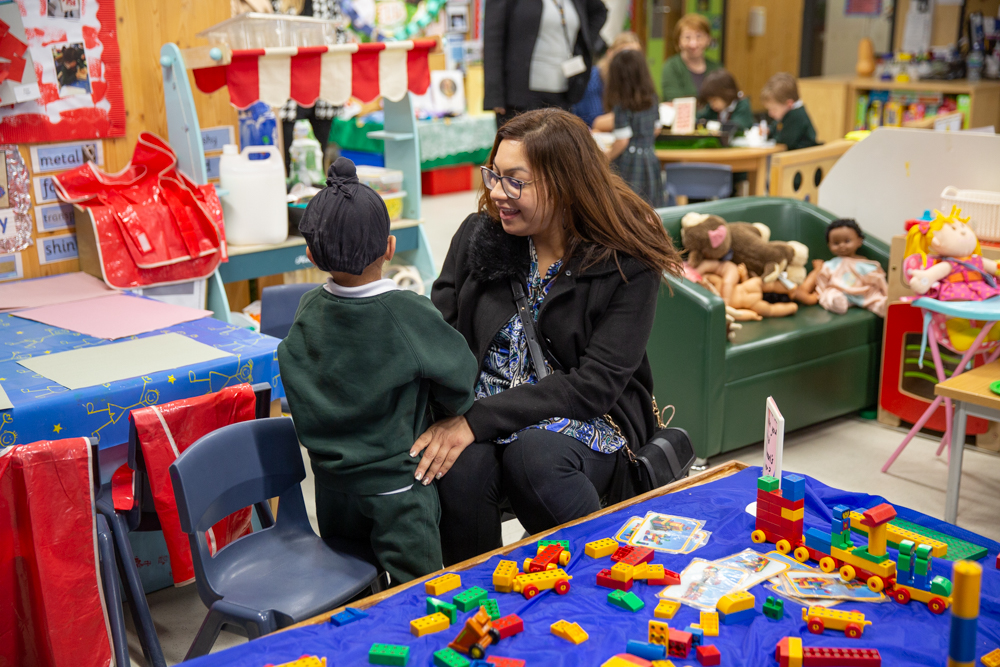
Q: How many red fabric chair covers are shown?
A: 2